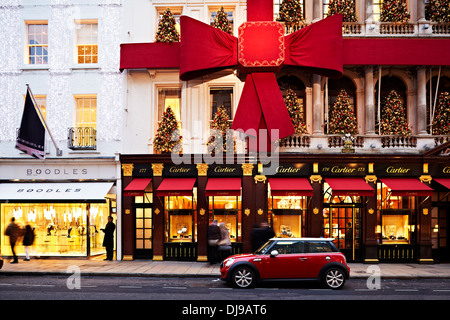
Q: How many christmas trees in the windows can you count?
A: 12